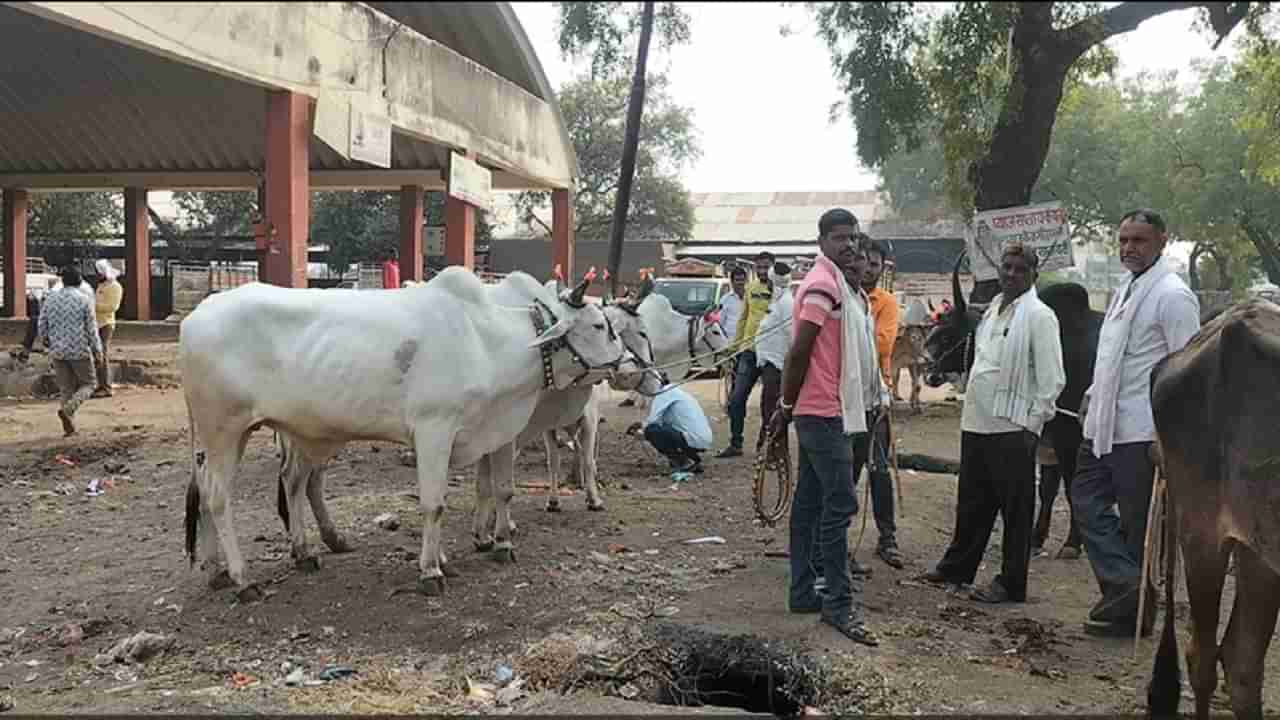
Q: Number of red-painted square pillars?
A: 6